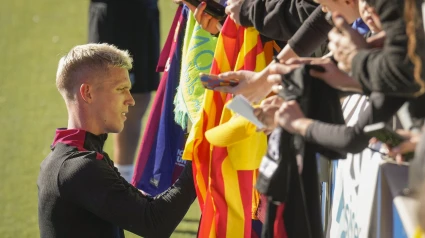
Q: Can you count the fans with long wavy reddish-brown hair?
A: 1